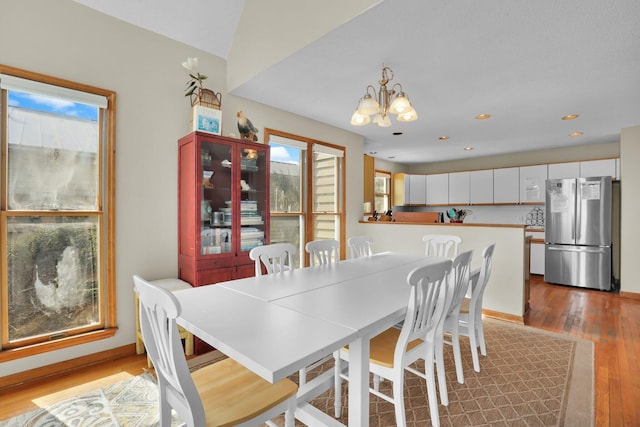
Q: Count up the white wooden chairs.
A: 8